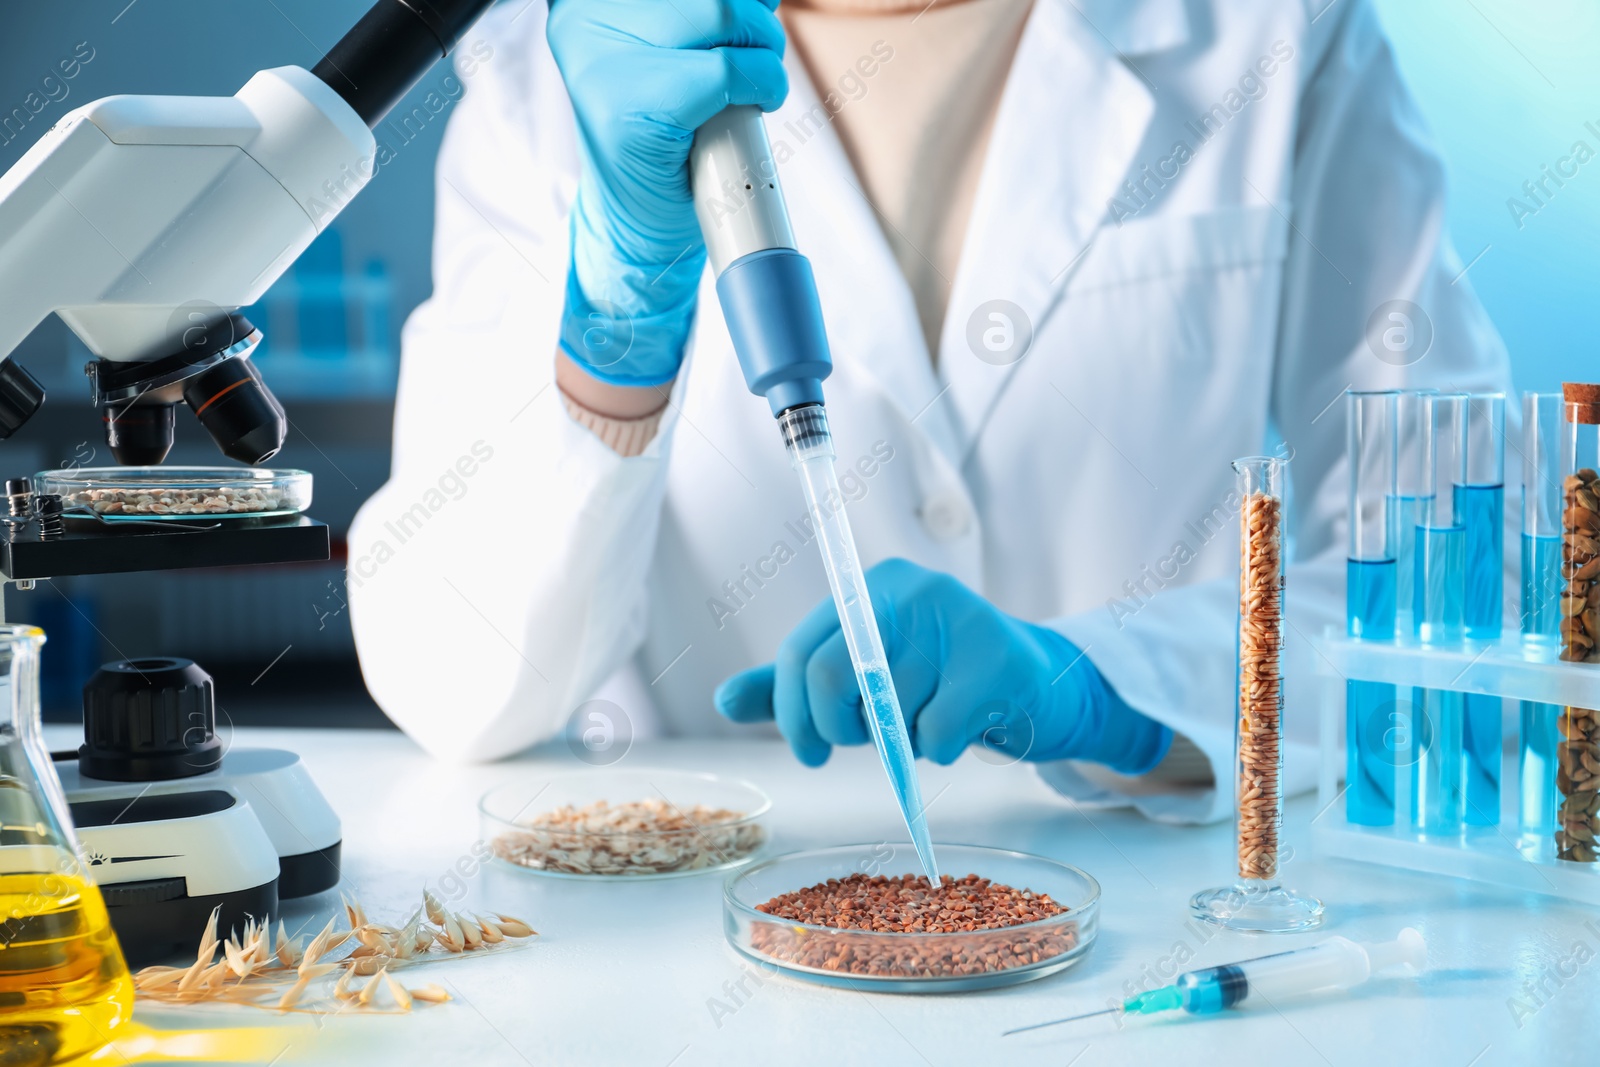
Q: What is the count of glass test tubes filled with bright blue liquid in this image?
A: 5